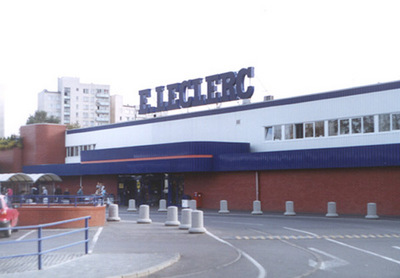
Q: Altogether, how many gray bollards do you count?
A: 13